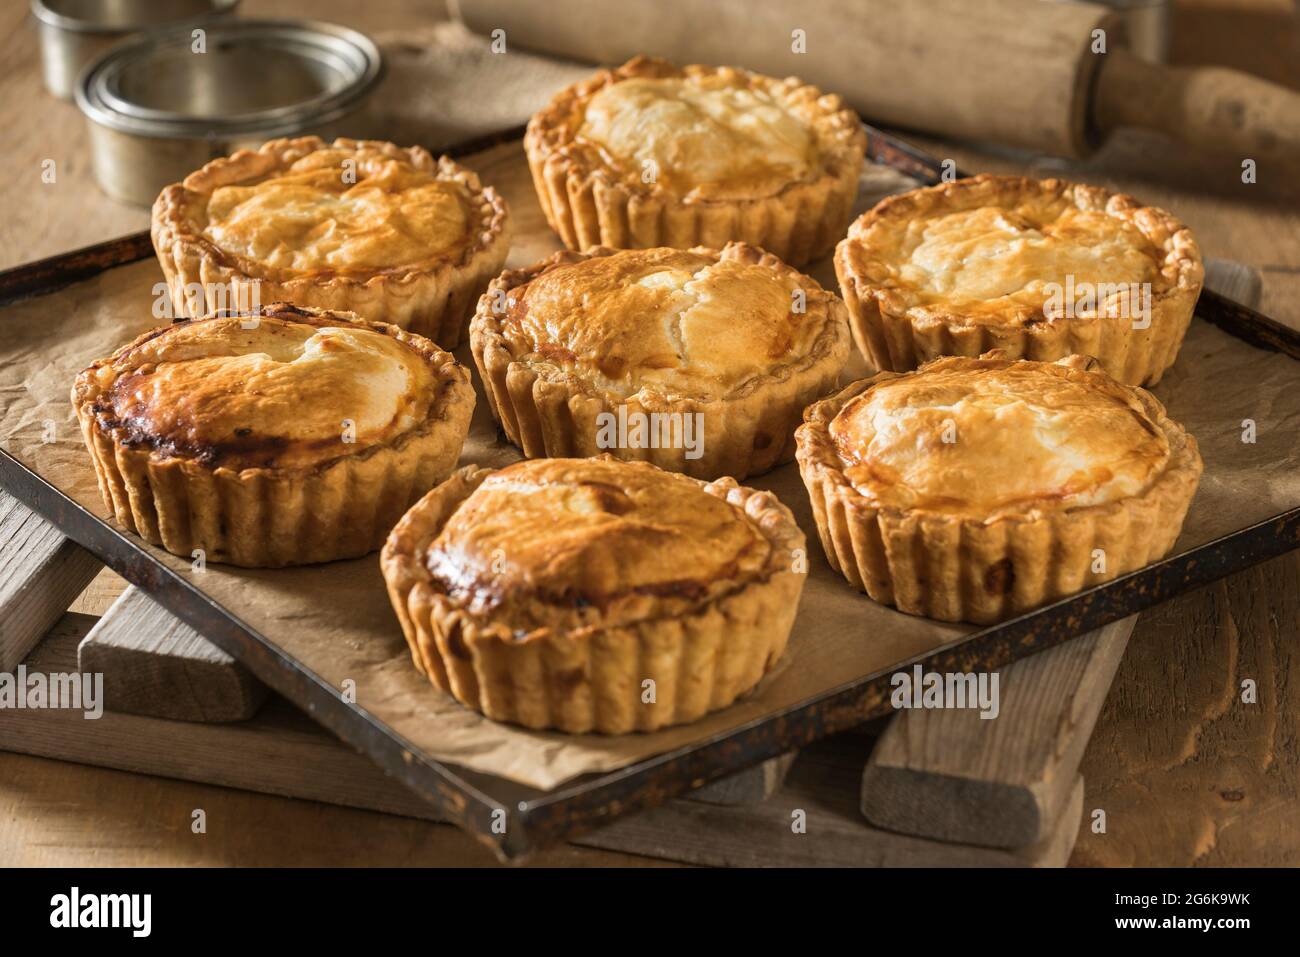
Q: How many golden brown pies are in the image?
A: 7